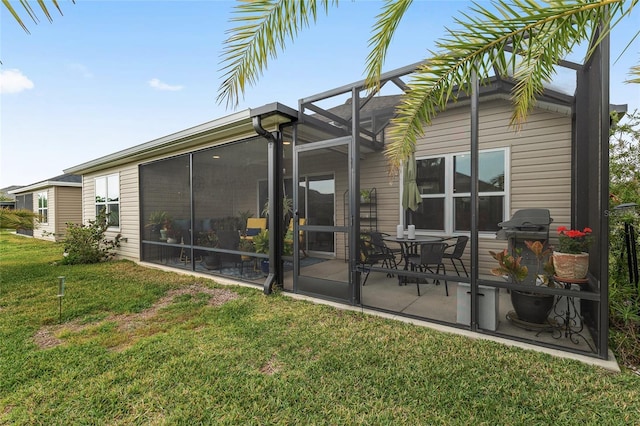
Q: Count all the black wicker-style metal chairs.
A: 4